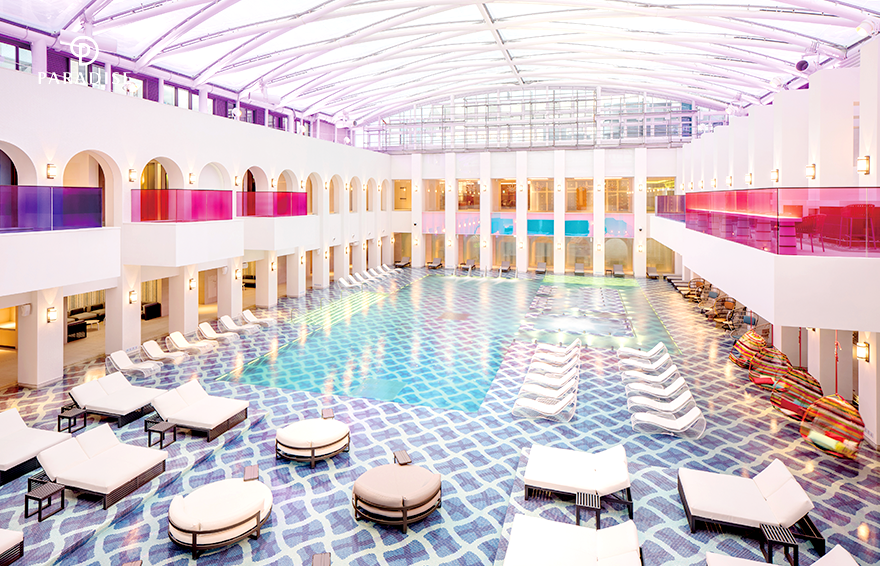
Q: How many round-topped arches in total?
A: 11